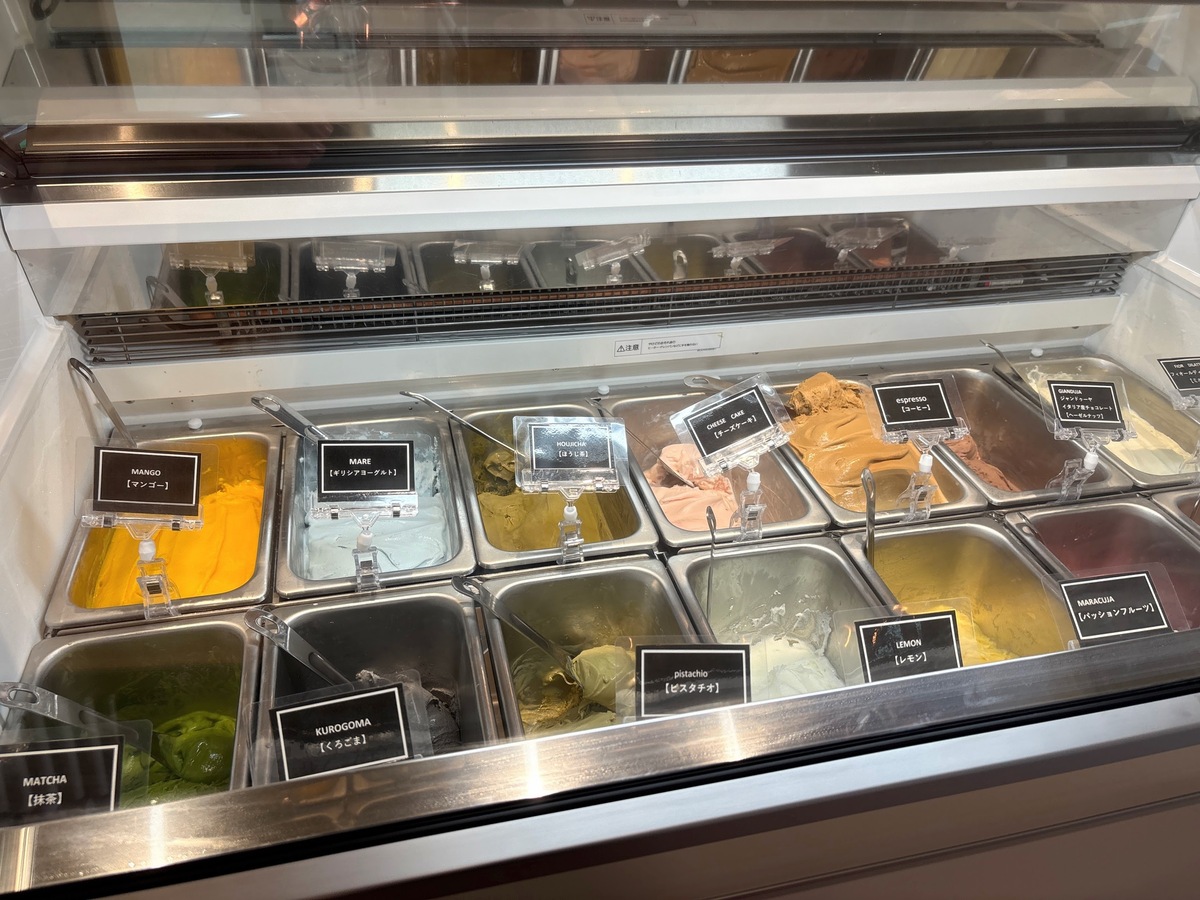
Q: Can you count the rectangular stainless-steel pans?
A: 14